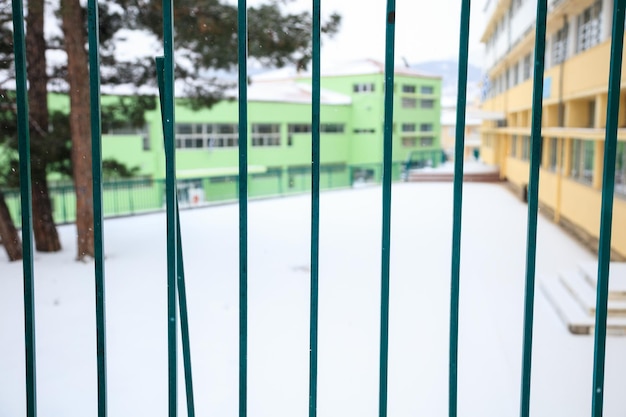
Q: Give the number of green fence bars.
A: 10